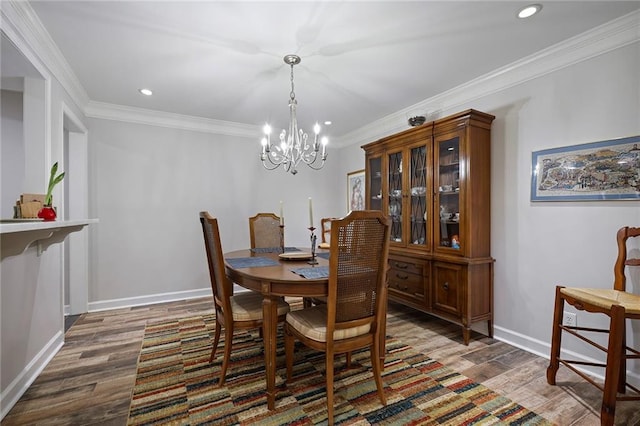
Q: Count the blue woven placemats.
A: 4